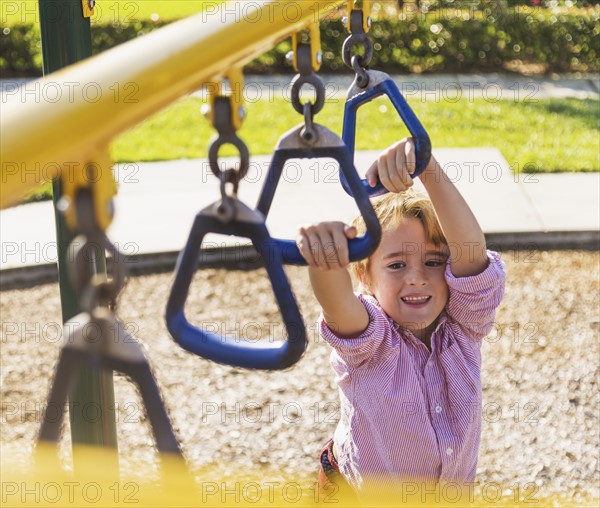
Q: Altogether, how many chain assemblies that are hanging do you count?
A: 4